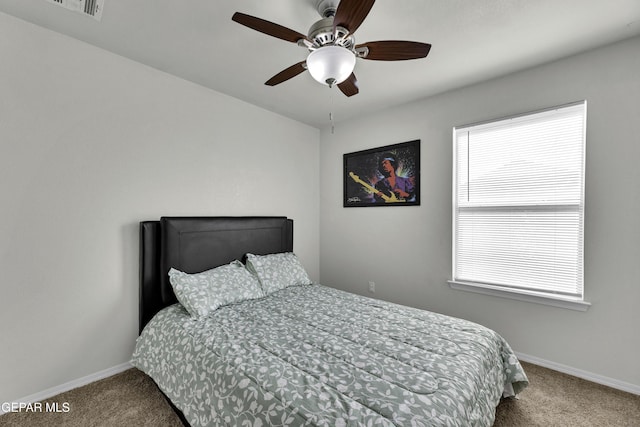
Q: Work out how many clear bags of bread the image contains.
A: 0